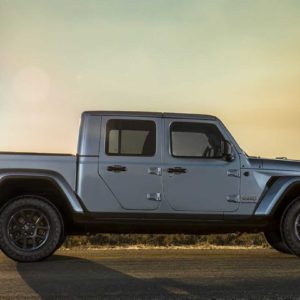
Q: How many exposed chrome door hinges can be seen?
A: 4